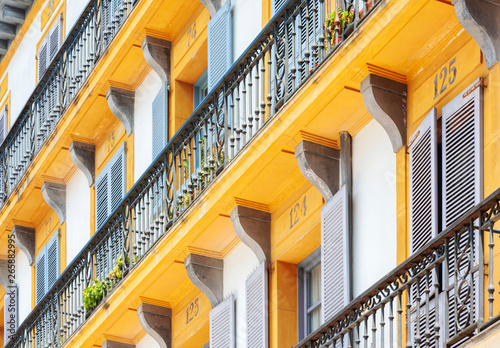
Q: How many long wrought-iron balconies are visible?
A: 3